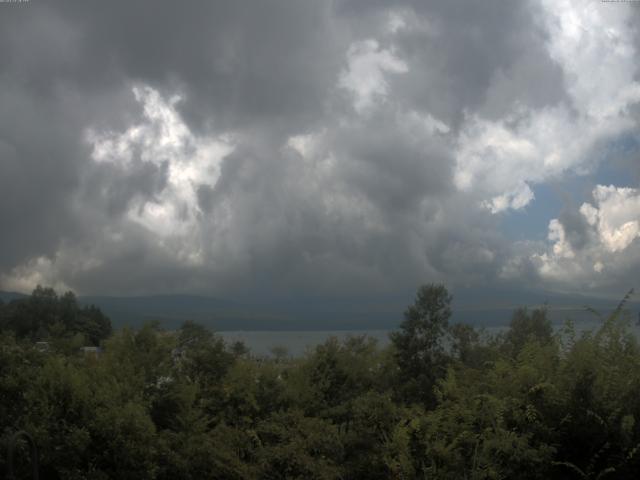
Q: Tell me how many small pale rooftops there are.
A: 2